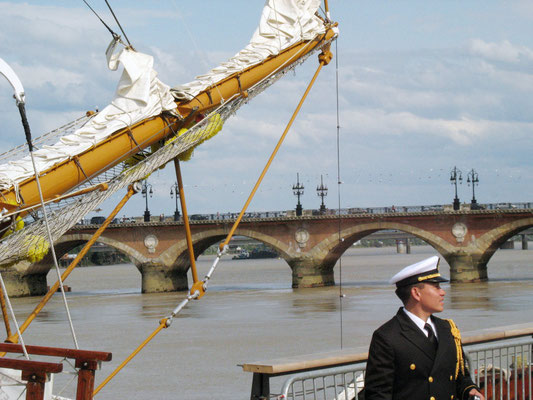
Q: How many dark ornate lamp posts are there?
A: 6